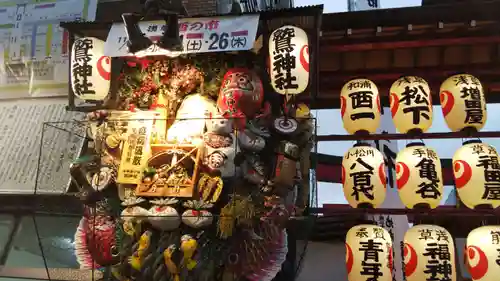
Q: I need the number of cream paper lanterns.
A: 11